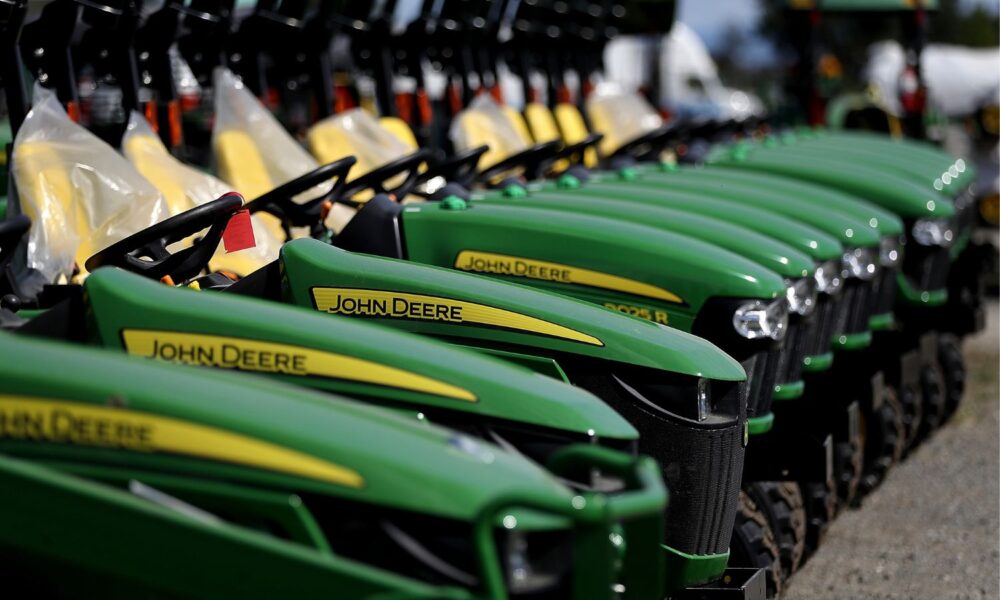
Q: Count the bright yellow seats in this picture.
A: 10